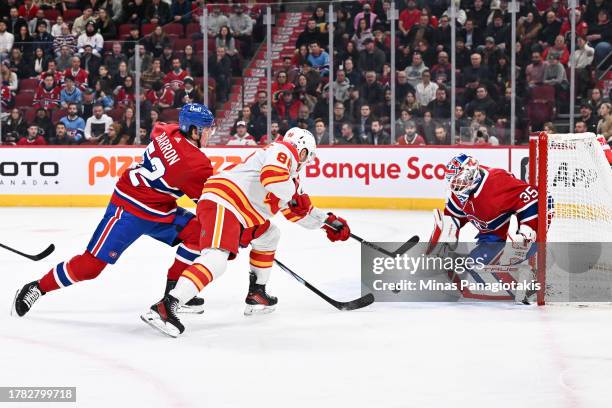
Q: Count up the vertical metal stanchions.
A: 8